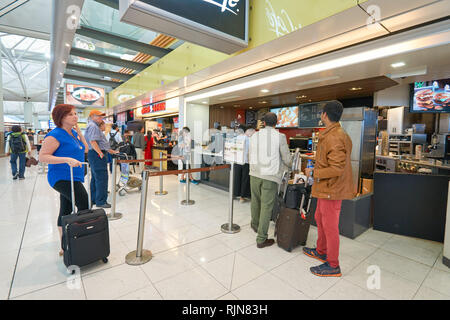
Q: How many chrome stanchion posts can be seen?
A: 5